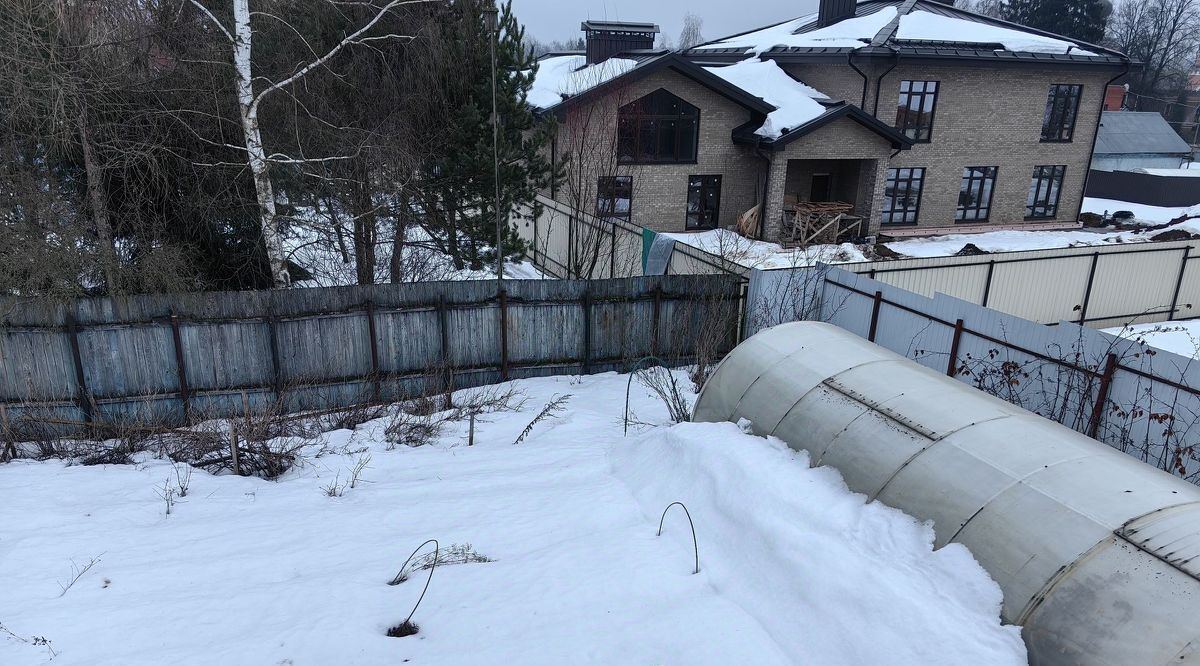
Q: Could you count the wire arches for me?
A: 3